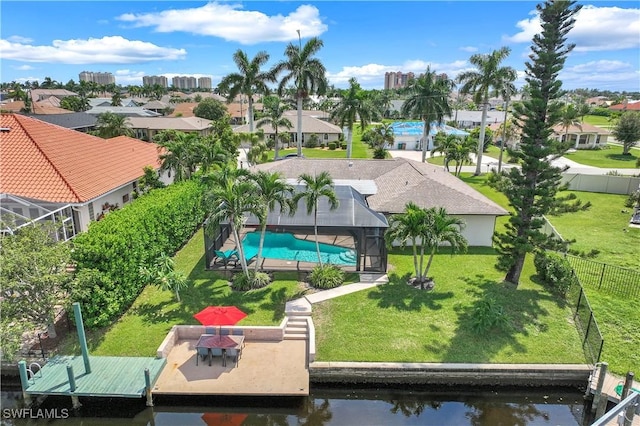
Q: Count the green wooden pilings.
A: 4